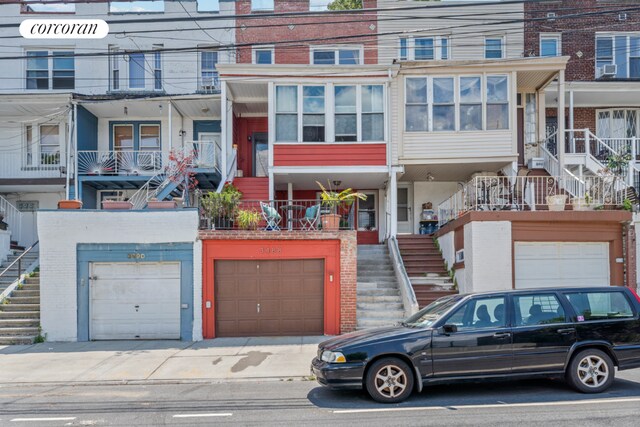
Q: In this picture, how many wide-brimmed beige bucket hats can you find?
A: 0